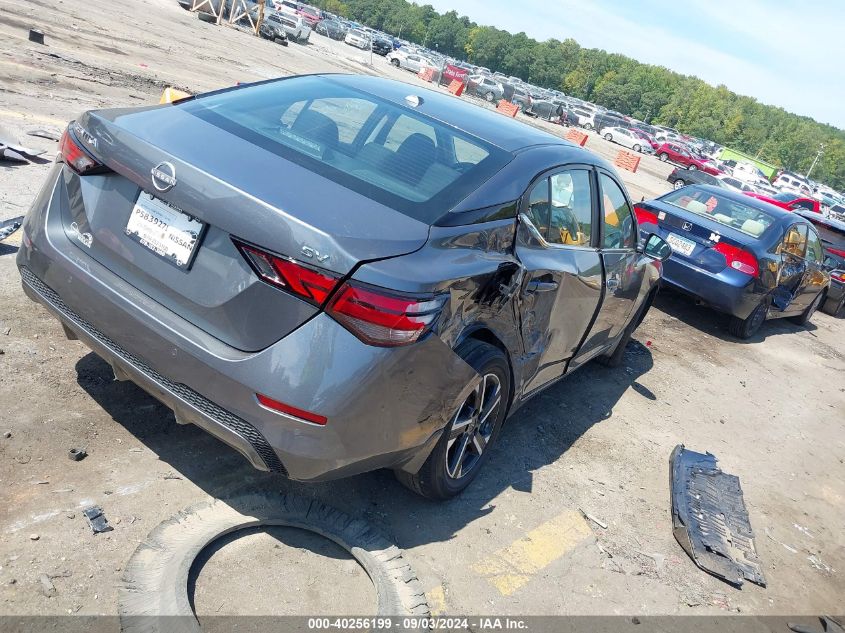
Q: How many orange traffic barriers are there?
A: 5